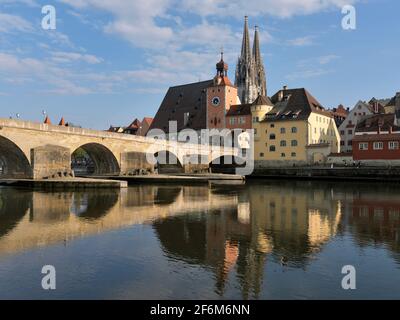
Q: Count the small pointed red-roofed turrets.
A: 2